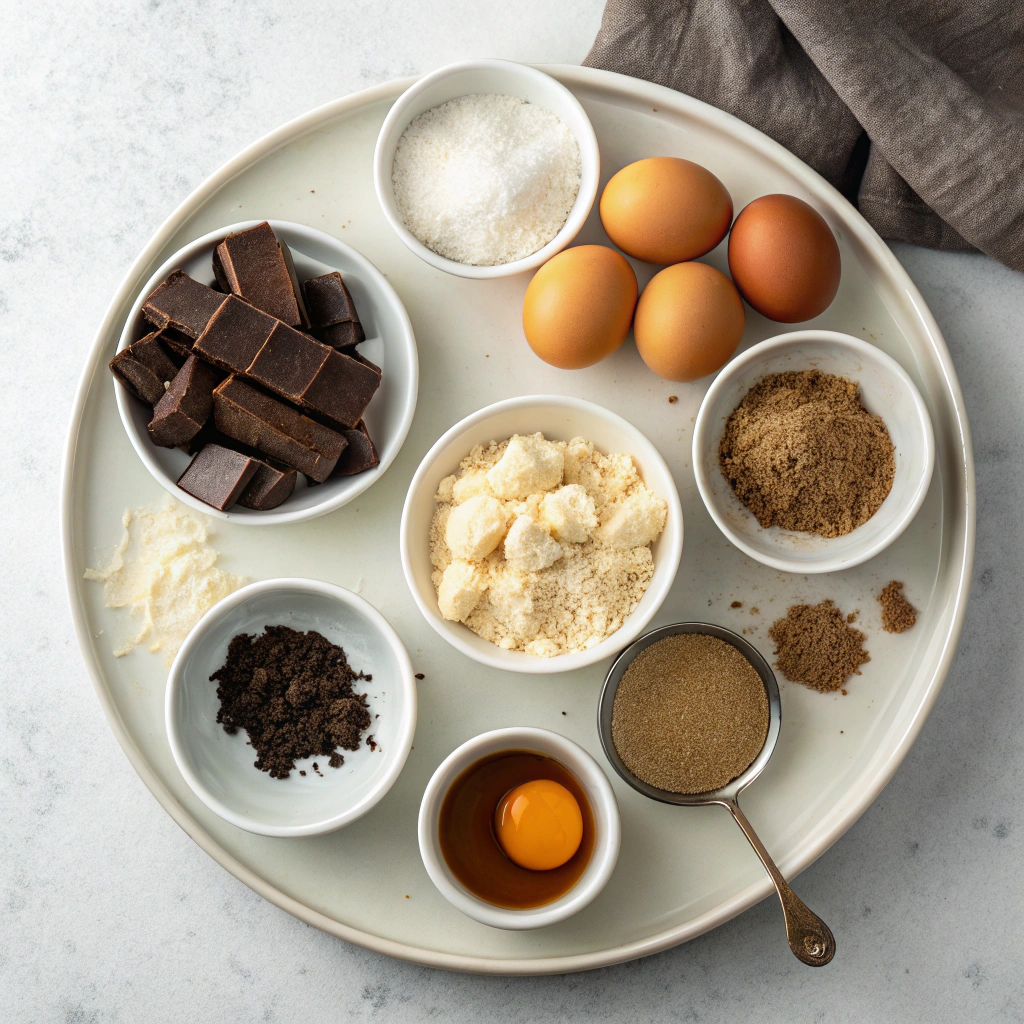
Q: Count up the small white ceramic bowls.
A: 6